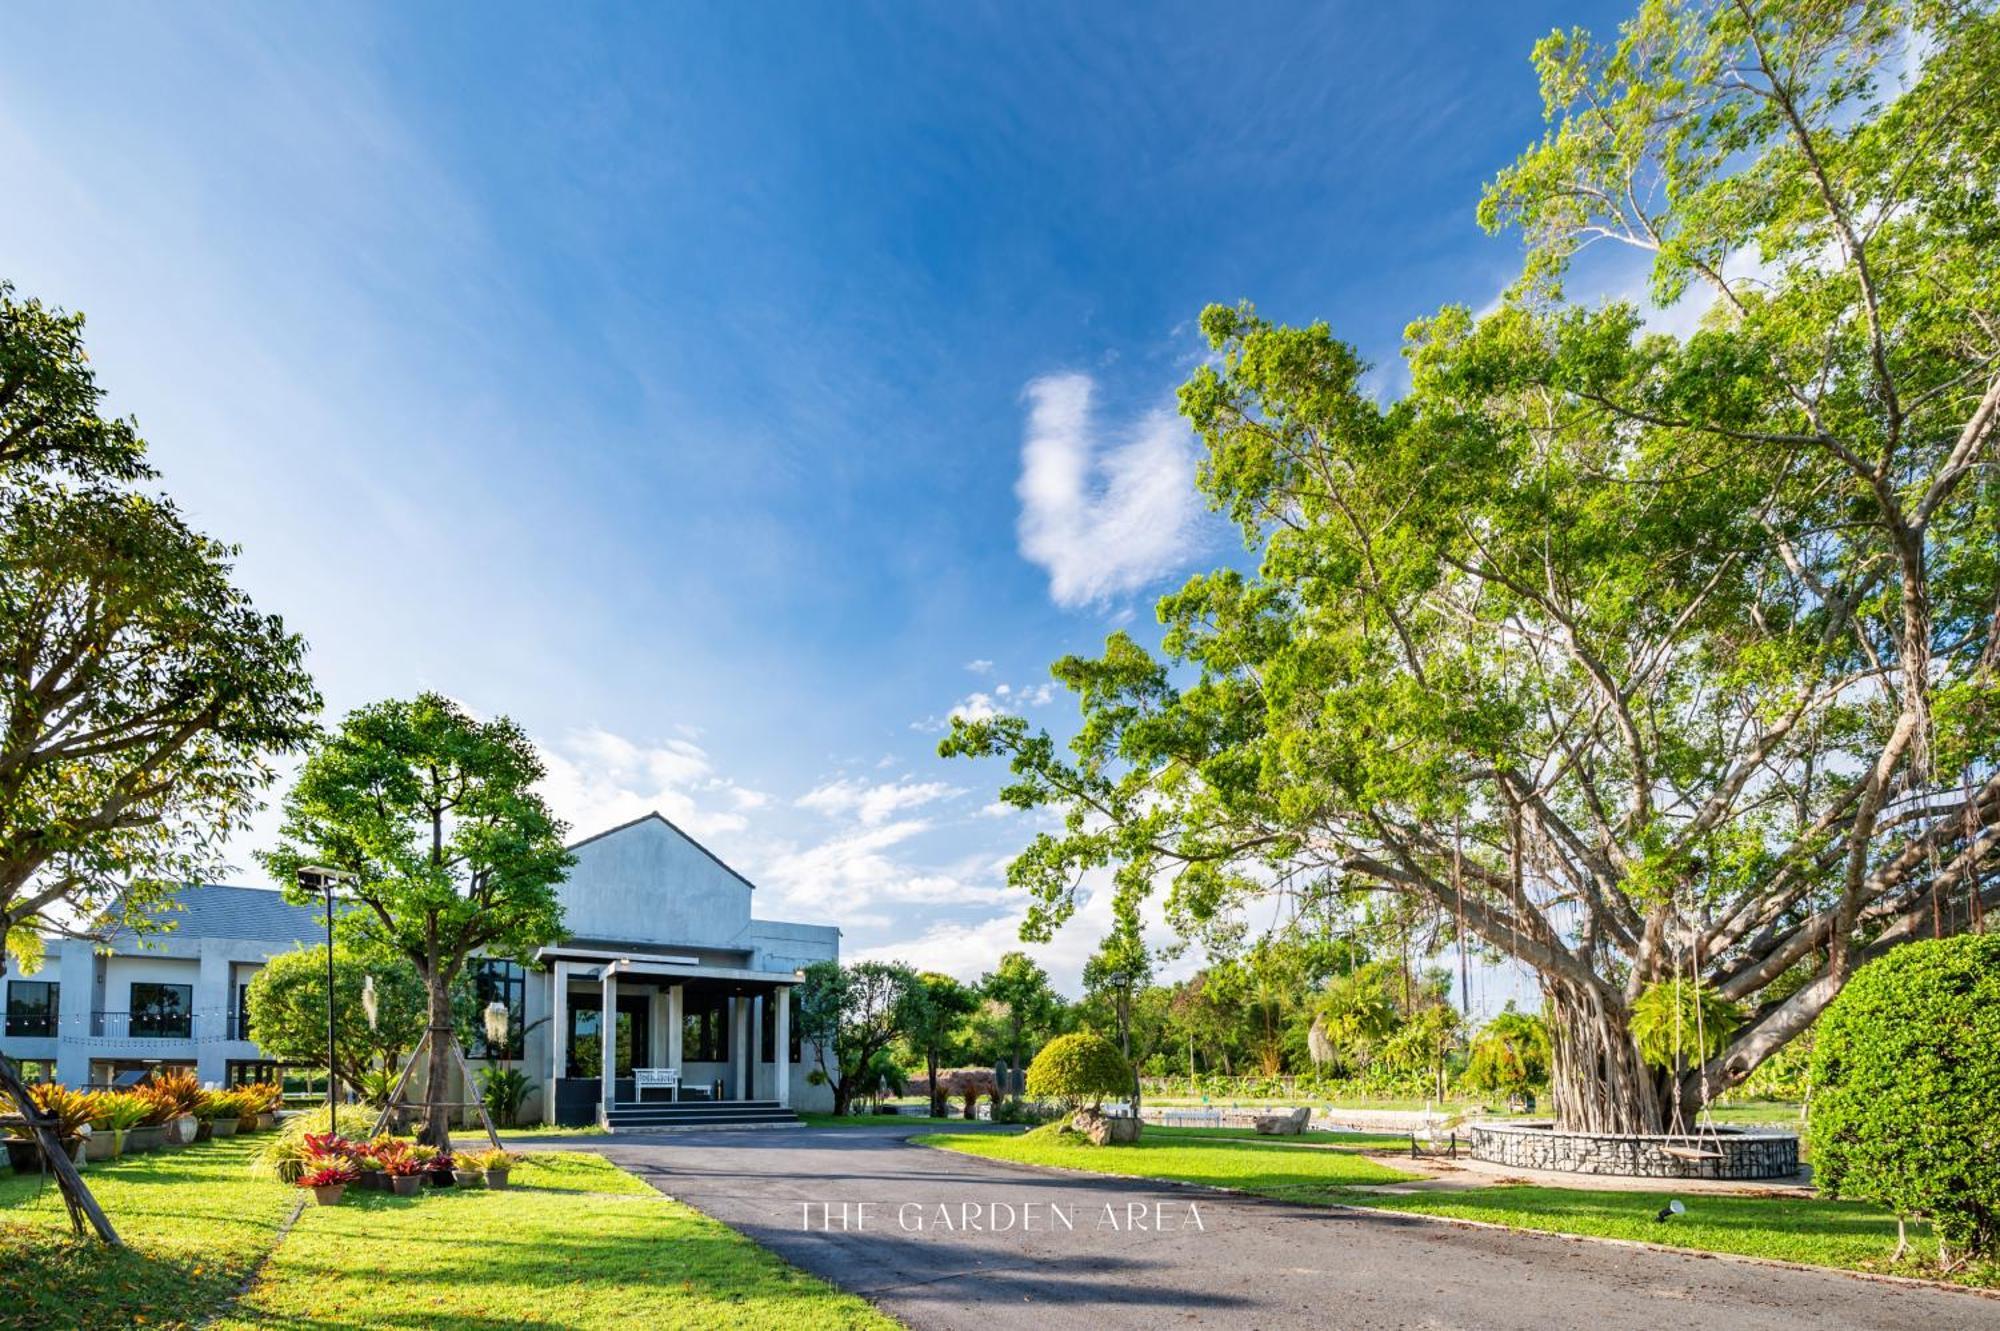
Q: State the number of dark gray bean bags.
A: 0